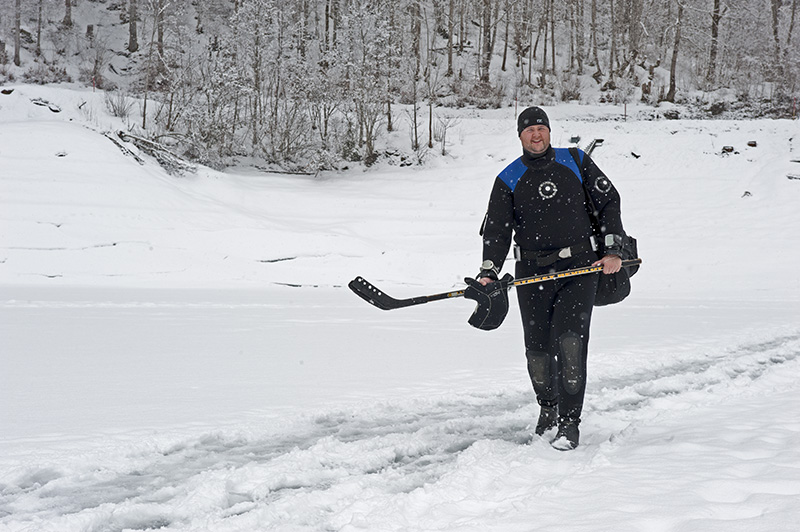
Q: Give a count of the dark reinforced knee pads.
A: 2